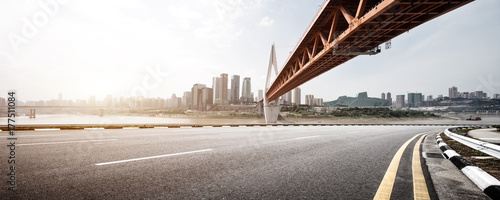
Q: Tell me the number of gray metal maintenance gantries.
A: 1